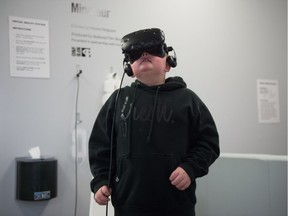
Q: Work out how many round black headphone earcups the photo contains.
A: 2